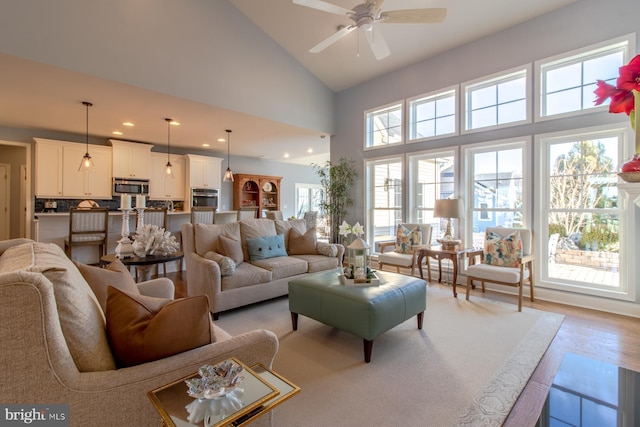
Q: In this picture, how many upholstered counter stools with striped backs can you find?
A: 4